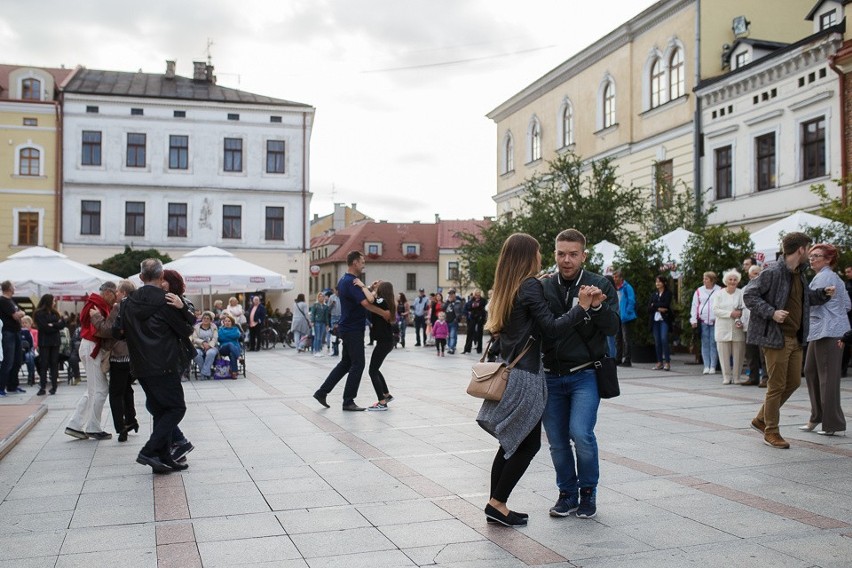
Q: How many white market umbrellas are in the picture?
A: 5